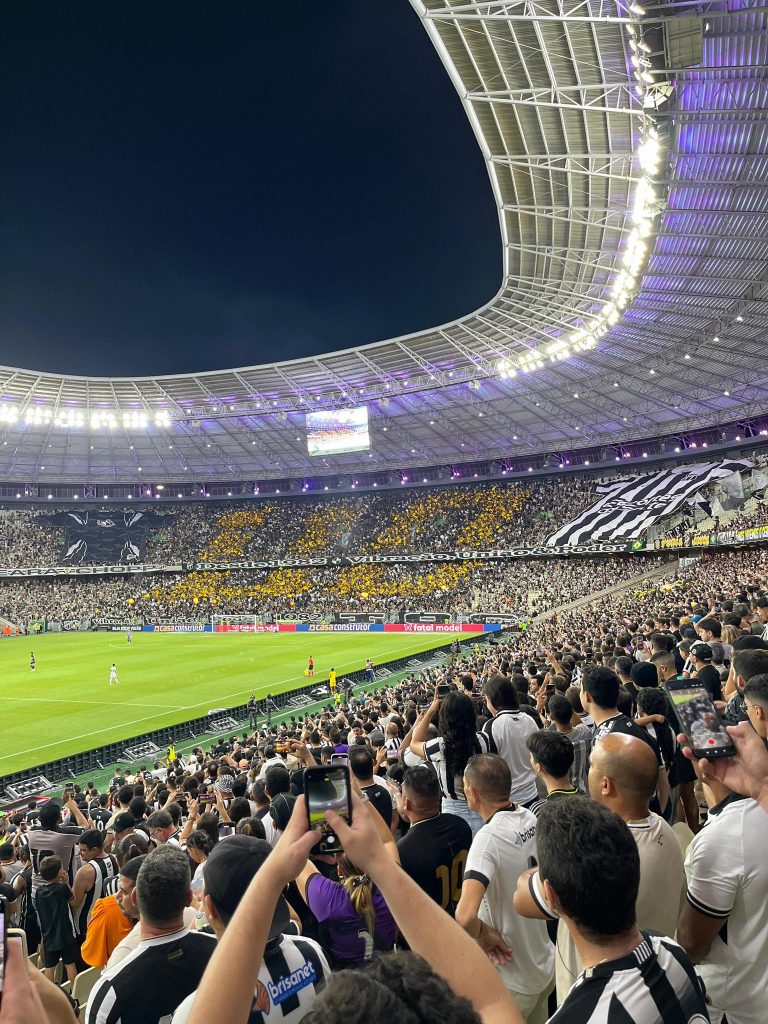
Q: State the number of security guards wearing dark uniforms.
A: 2